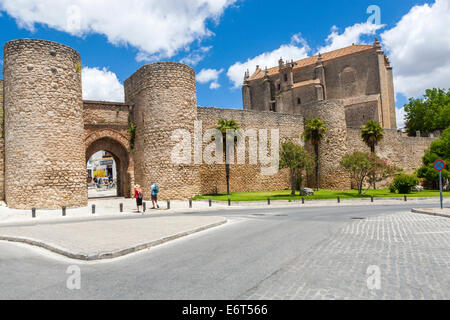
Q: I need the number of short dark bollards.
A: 14